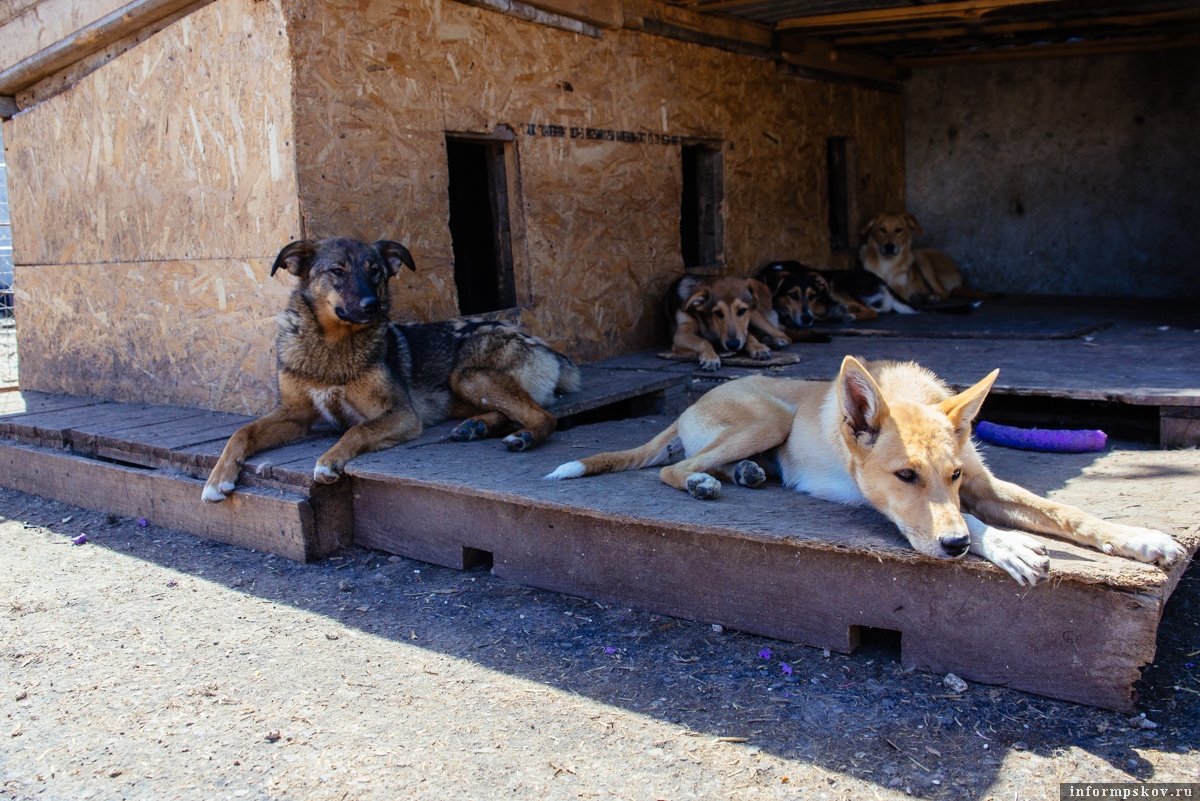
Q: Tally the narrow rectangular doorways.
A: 3